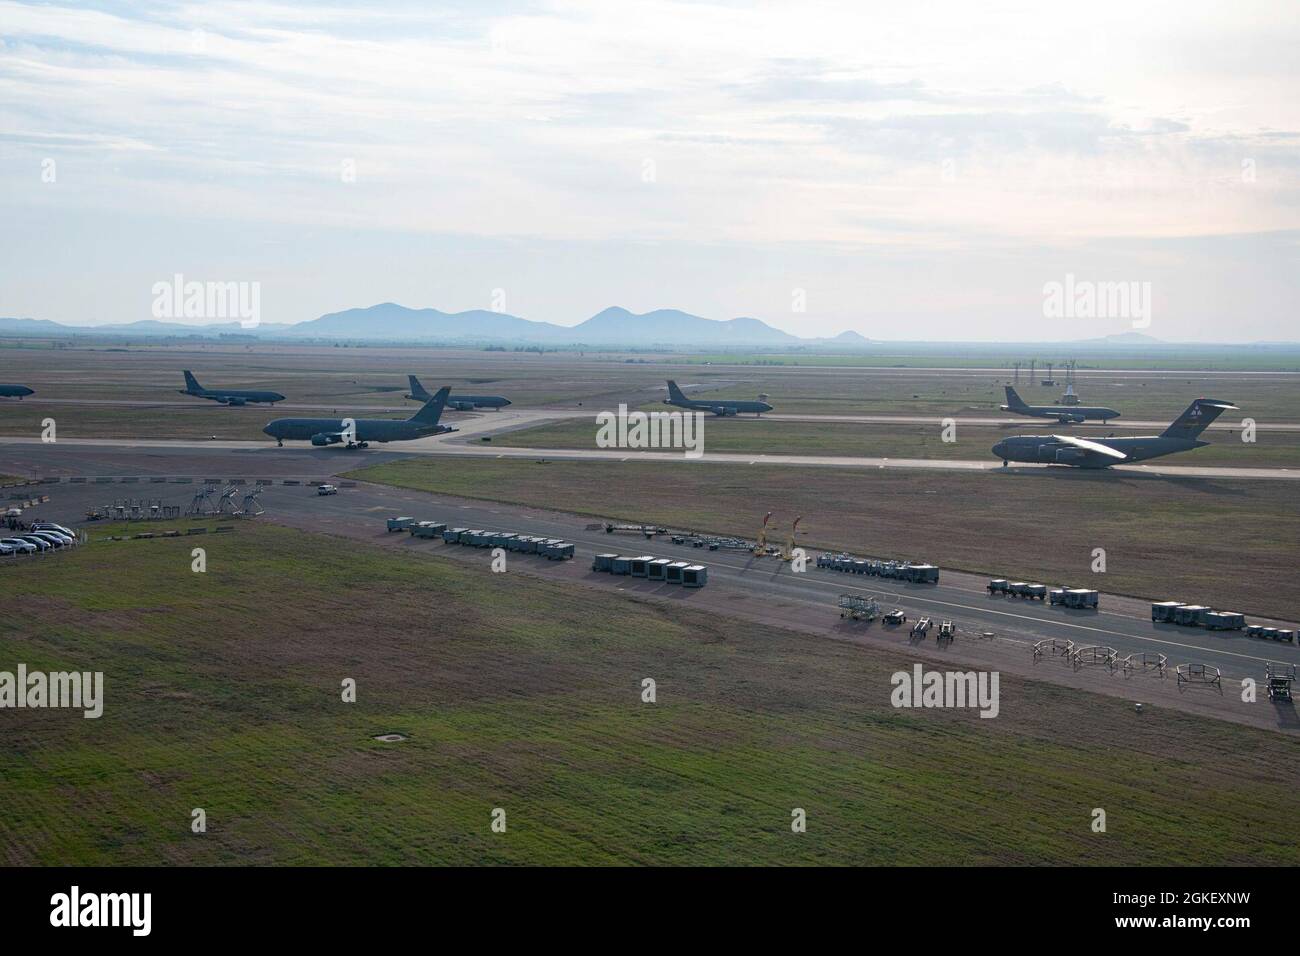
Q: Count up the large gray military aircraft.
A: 7